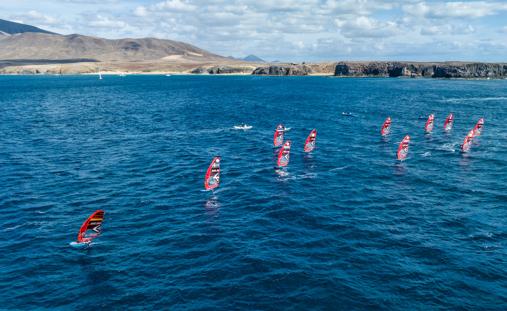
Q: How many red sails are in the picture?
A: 11